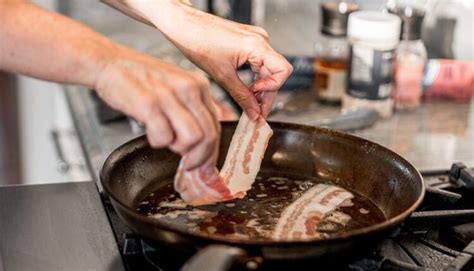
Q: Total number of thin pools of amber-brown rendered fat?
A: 1